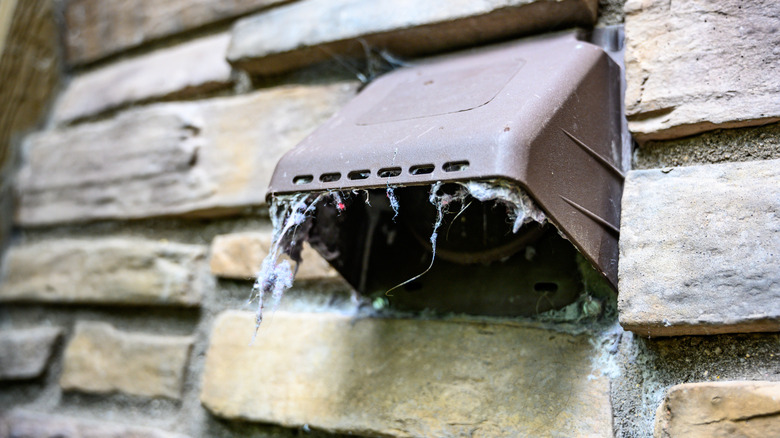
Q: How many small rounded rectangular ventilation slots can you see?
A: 6